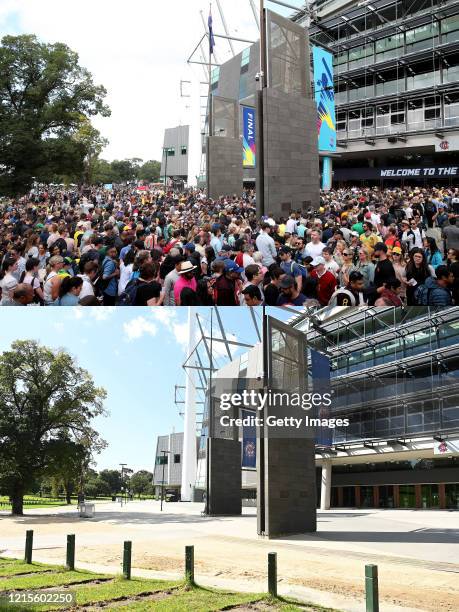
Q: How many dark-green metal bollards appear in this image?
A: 6